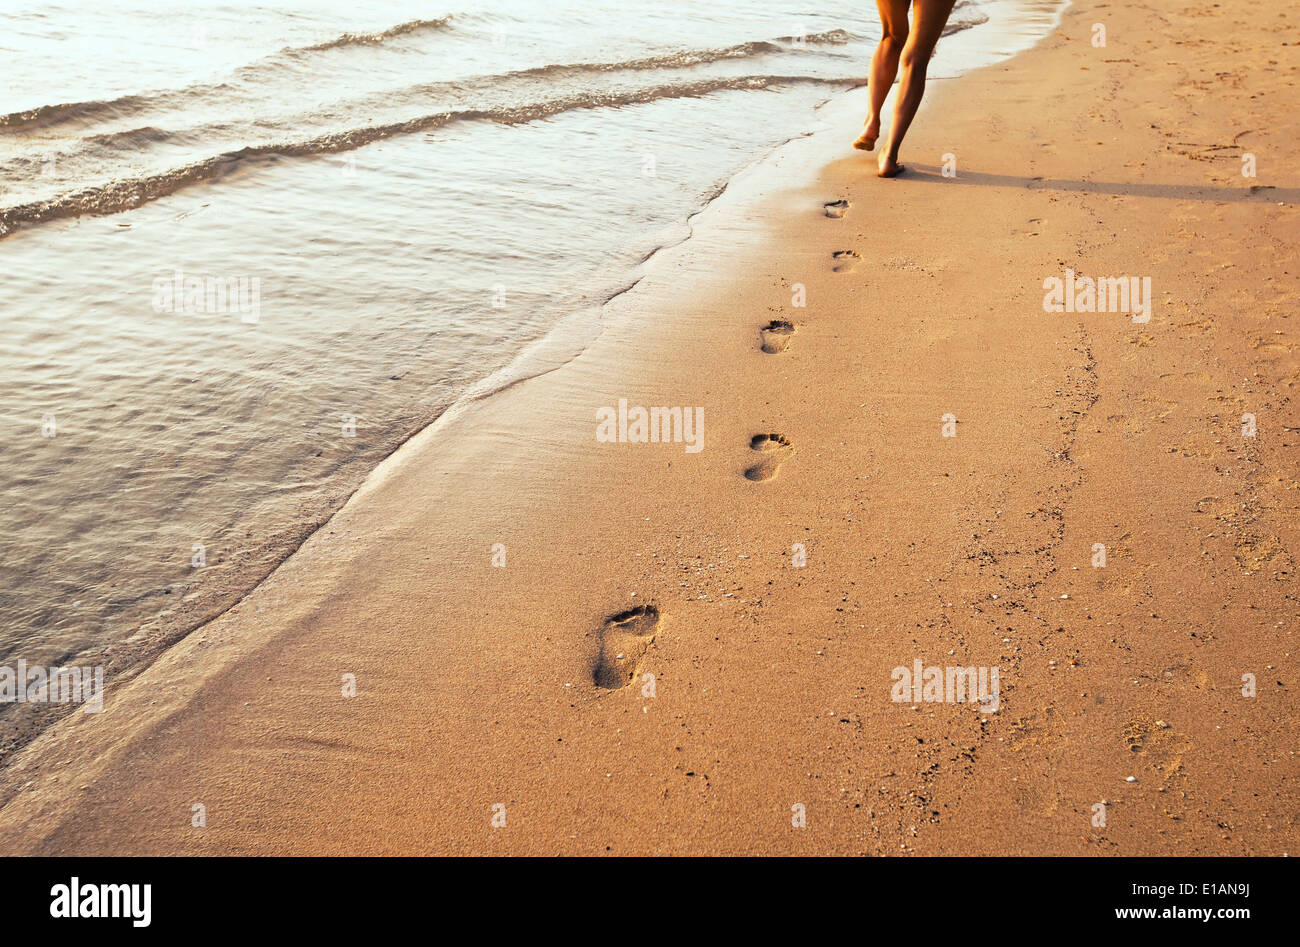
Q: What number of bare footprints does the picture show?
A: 5